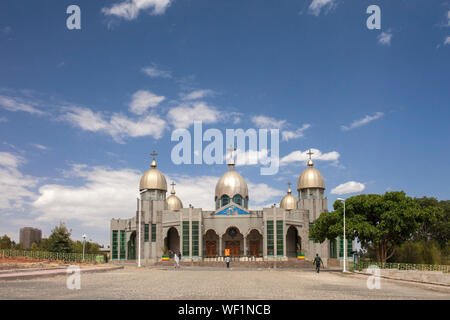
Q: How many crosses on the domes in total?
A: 5